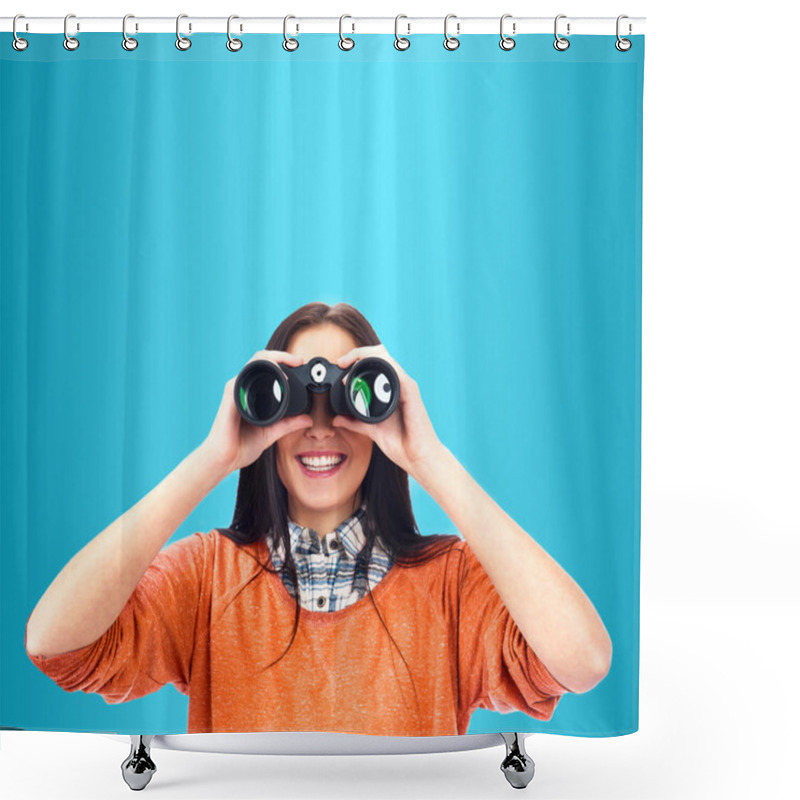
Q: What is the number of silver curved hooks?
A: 12